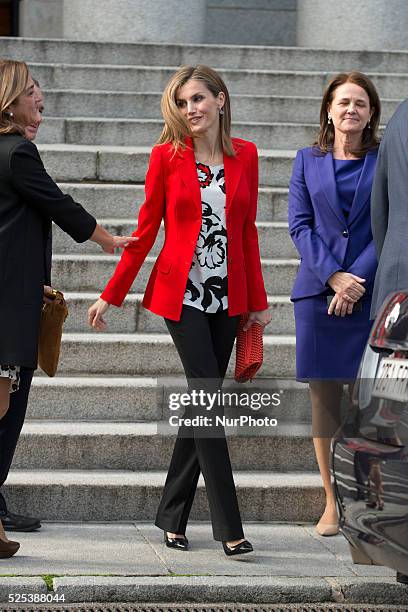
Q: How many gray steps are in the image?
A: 13